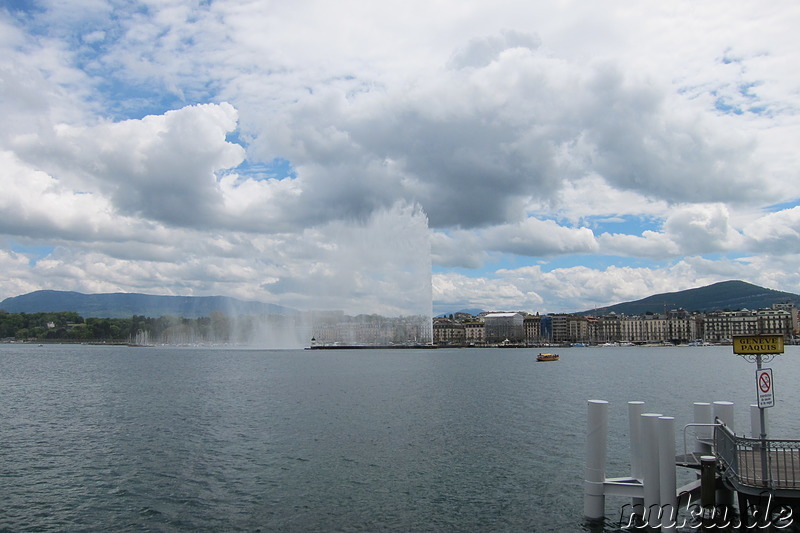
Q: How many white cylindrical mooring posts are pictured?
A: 7